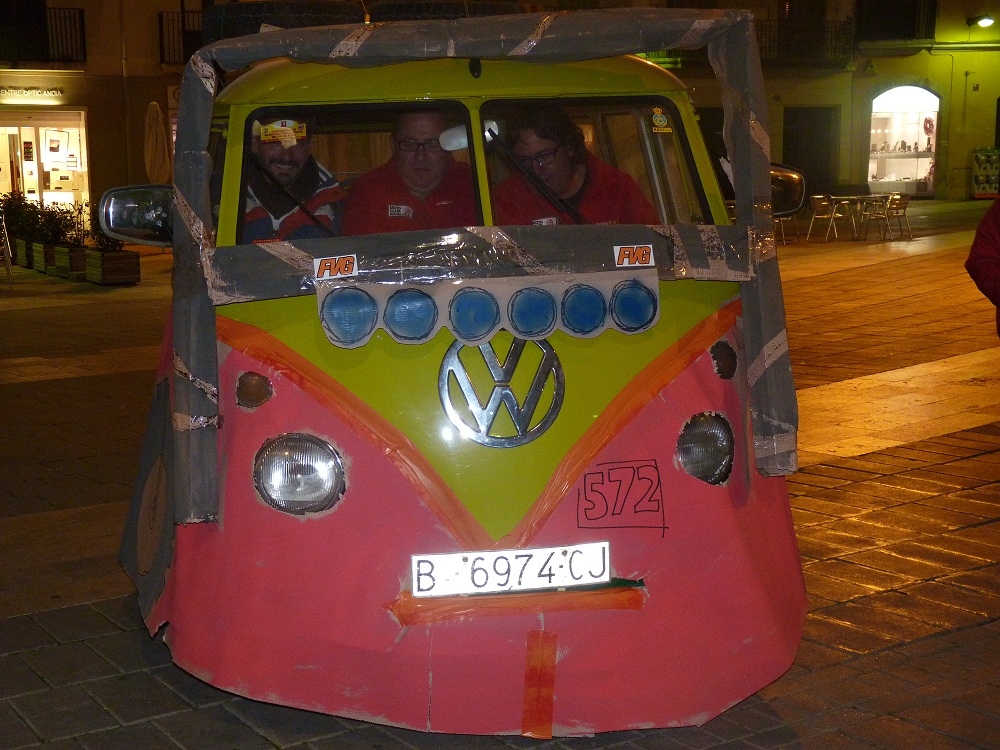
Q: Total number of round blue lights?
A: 6